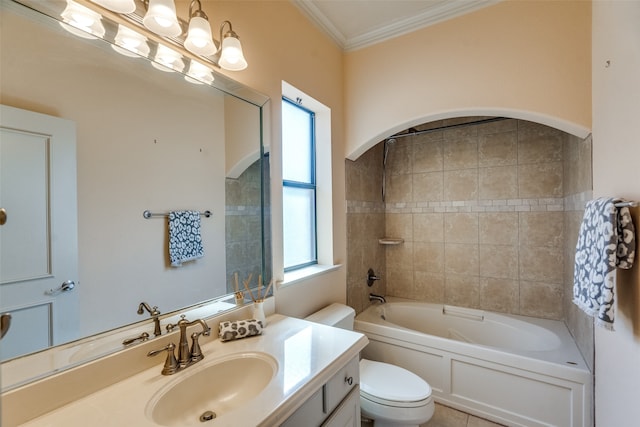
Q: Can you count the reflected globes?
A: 4